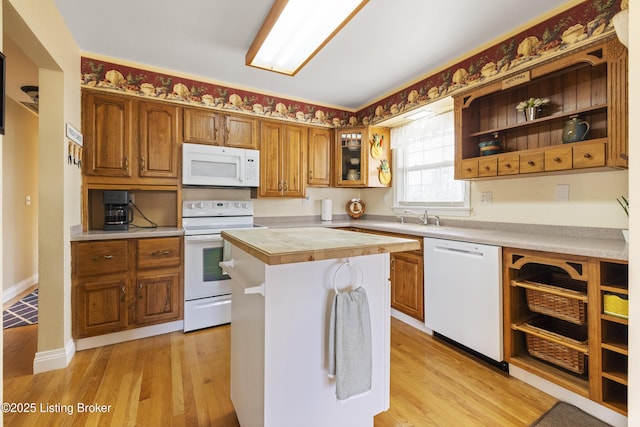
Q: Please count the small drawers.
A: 6